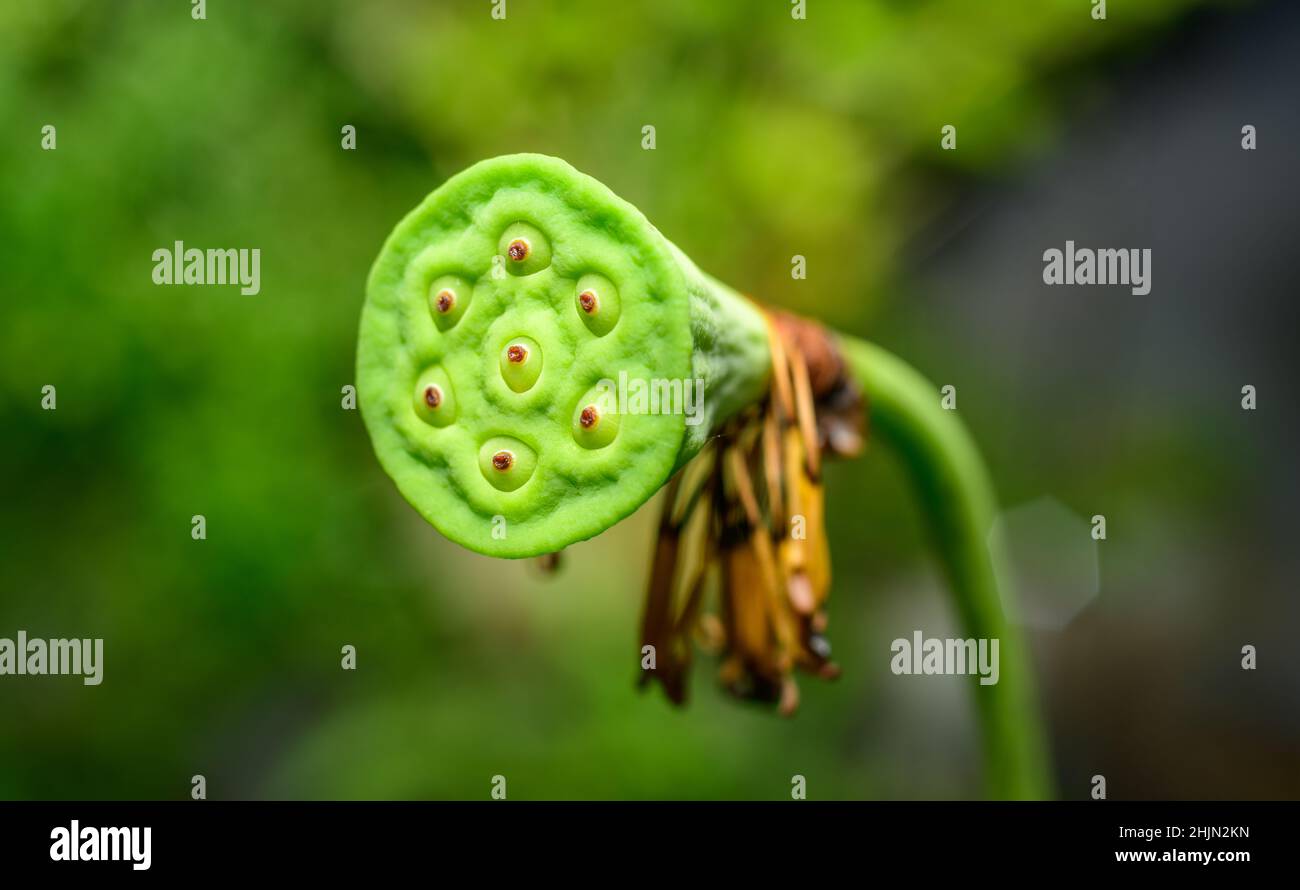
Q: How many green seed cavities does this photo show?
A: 7